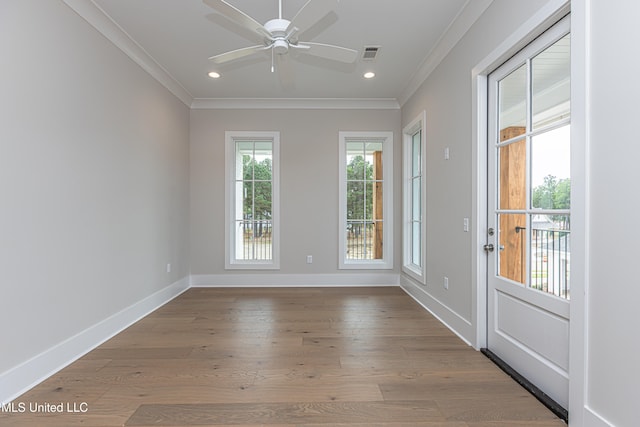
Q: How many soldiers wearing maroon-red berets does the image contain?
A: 0